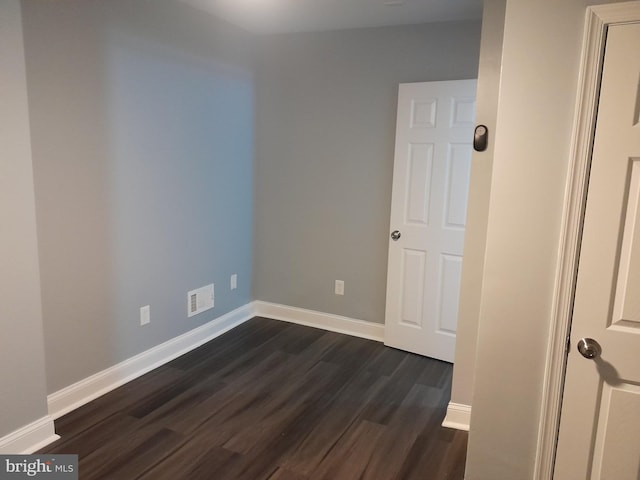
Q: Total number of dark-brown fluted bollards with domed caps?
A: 0